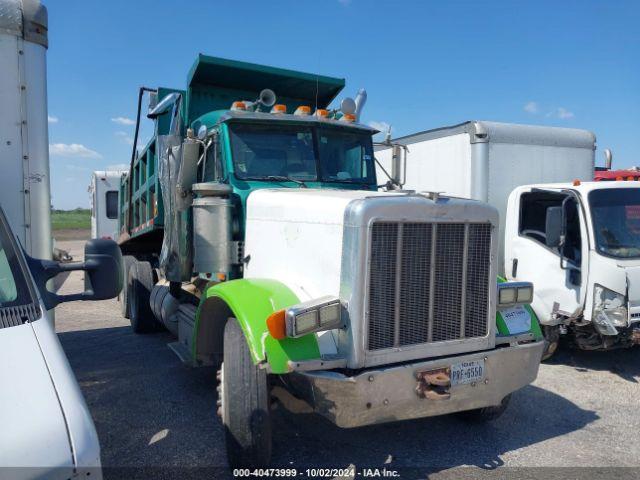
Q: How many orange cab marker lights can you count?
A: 5